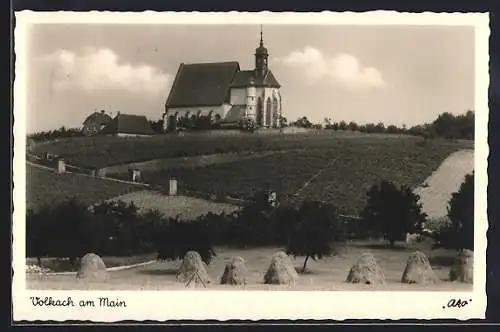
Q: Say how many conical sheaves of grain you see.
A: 7